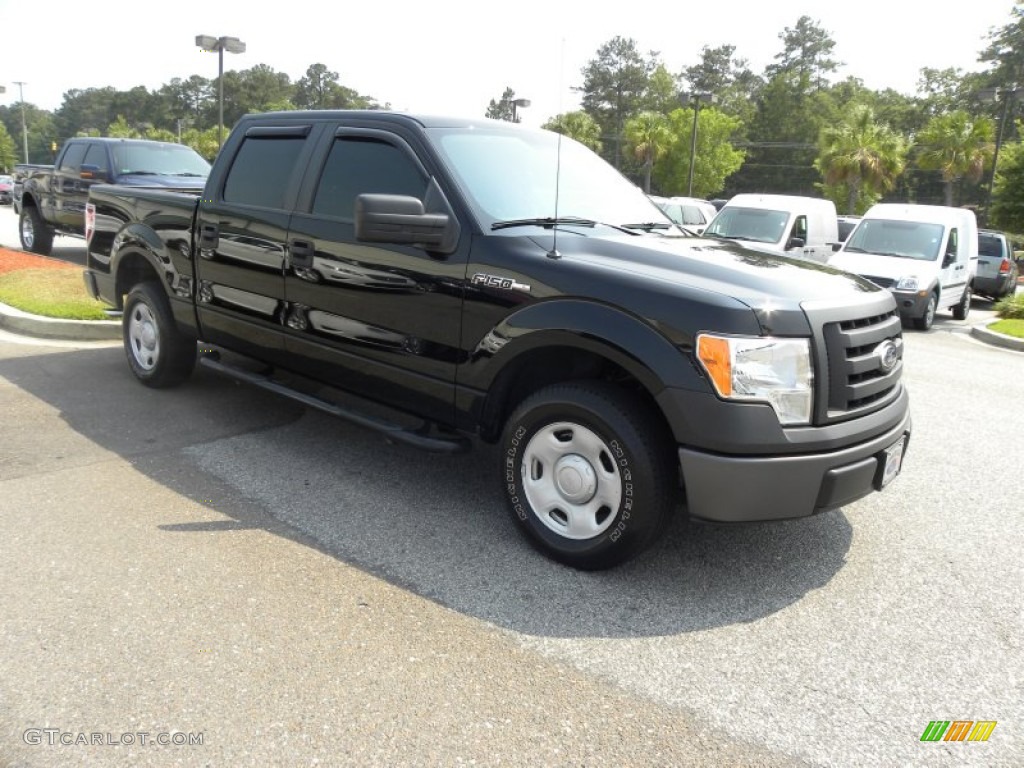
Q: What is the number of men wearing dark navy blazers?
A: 0